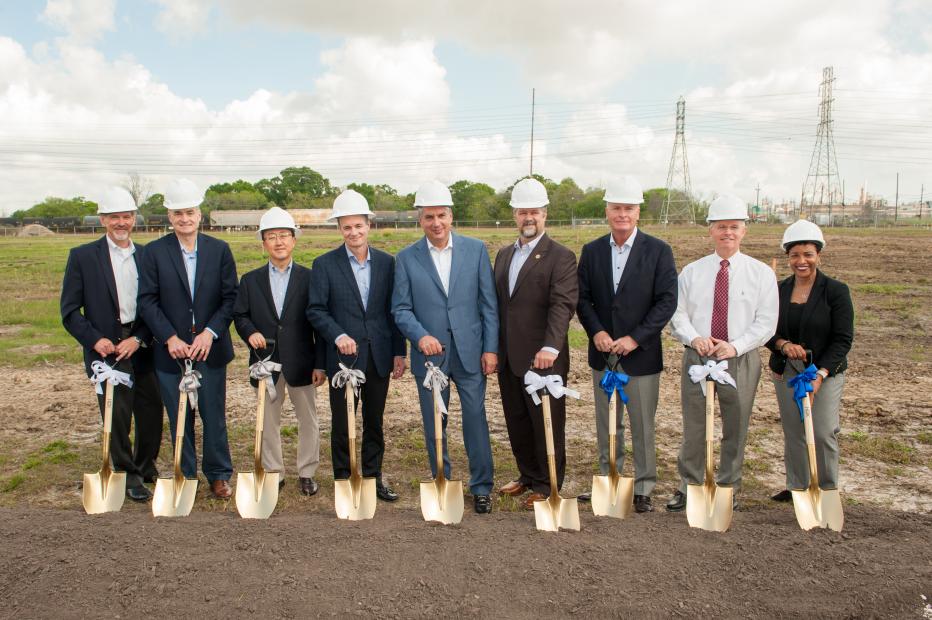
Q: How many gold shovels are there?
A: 9